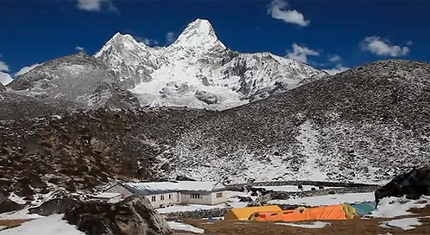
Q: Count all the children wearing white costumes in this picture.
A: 0